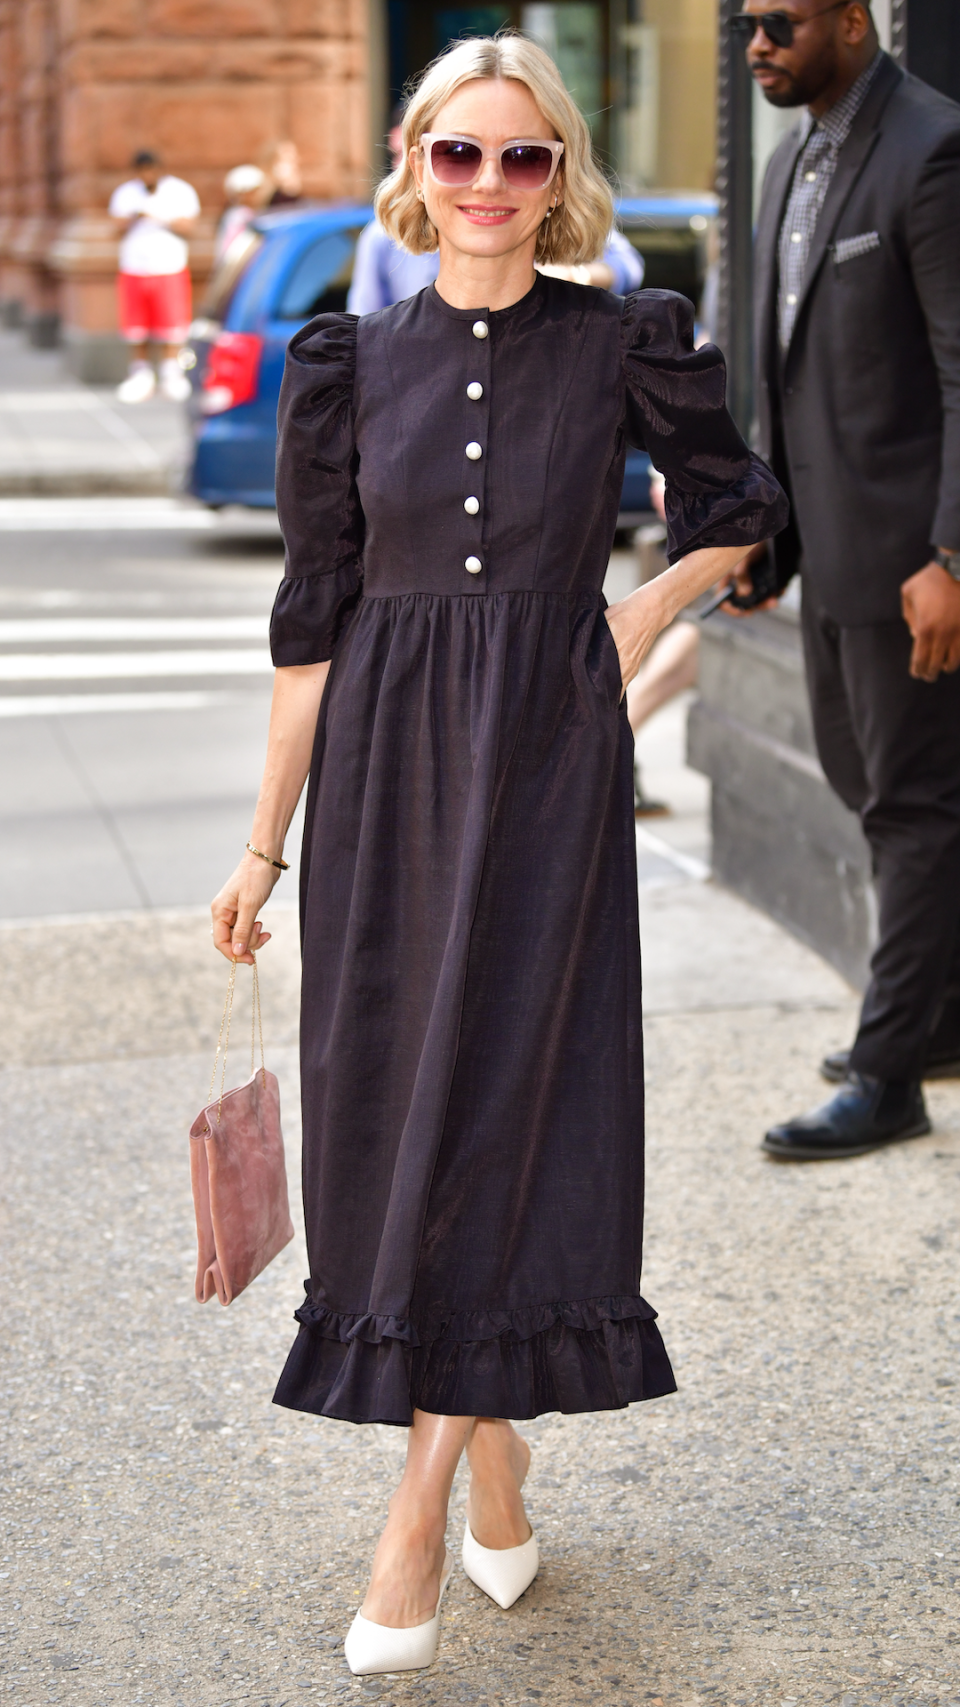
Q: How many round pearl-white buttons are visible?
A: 5